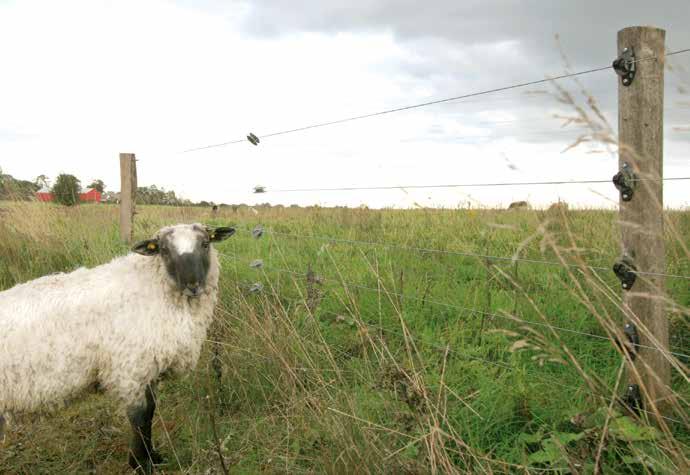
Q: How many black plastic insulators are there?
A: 5